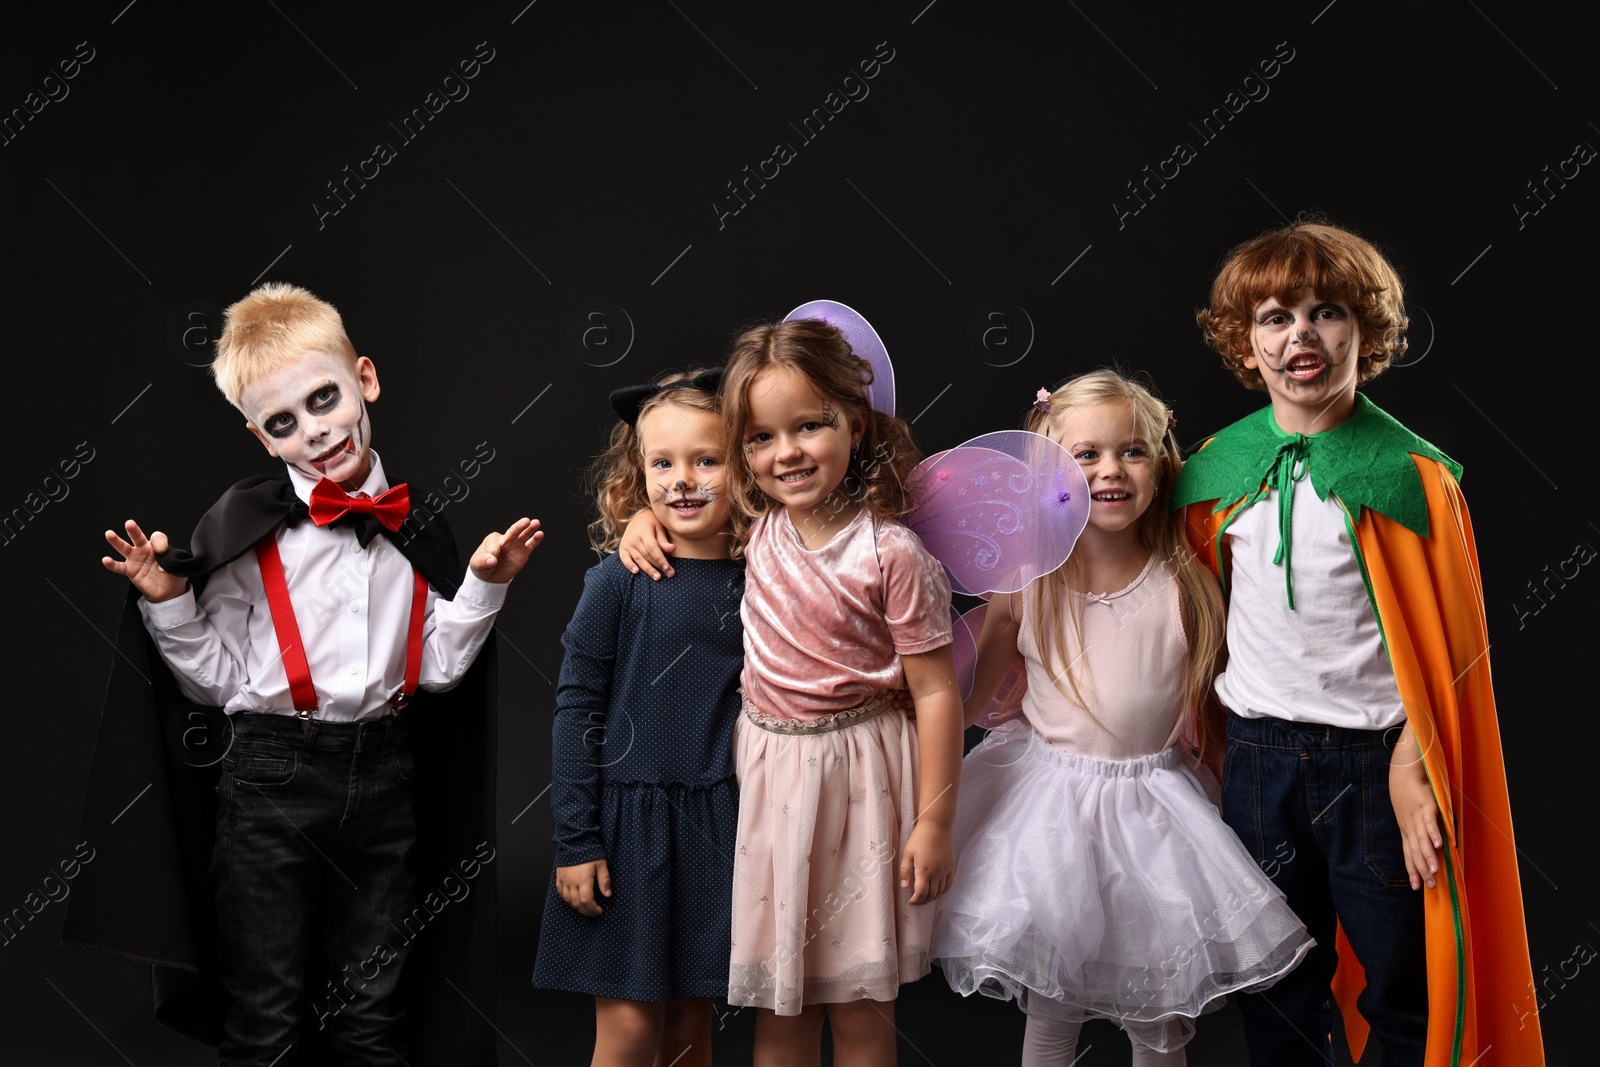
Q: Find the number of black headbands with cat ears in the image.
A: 1